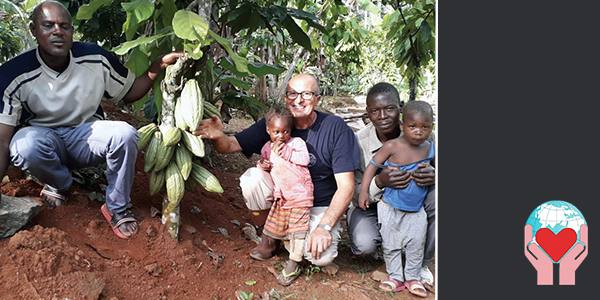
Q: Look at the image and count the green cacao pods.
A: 12